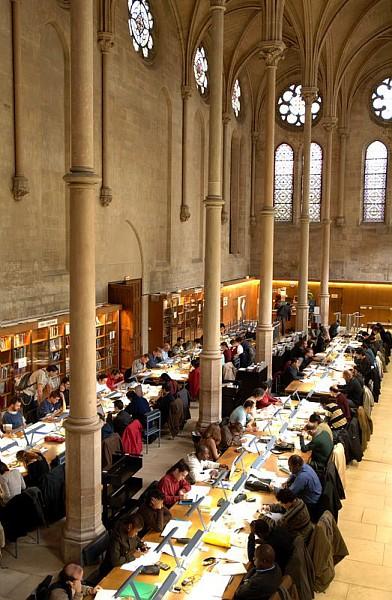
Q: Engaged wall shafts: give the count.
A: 6